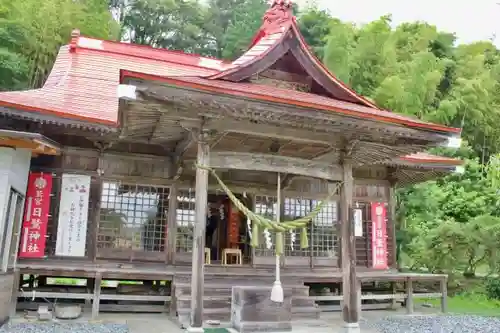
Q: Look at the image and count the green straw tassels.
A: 3